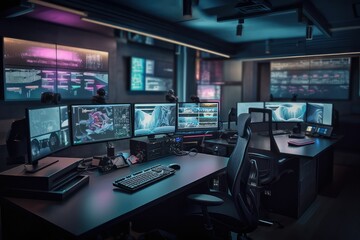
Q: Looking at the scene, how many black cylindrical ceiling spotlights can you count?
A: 3